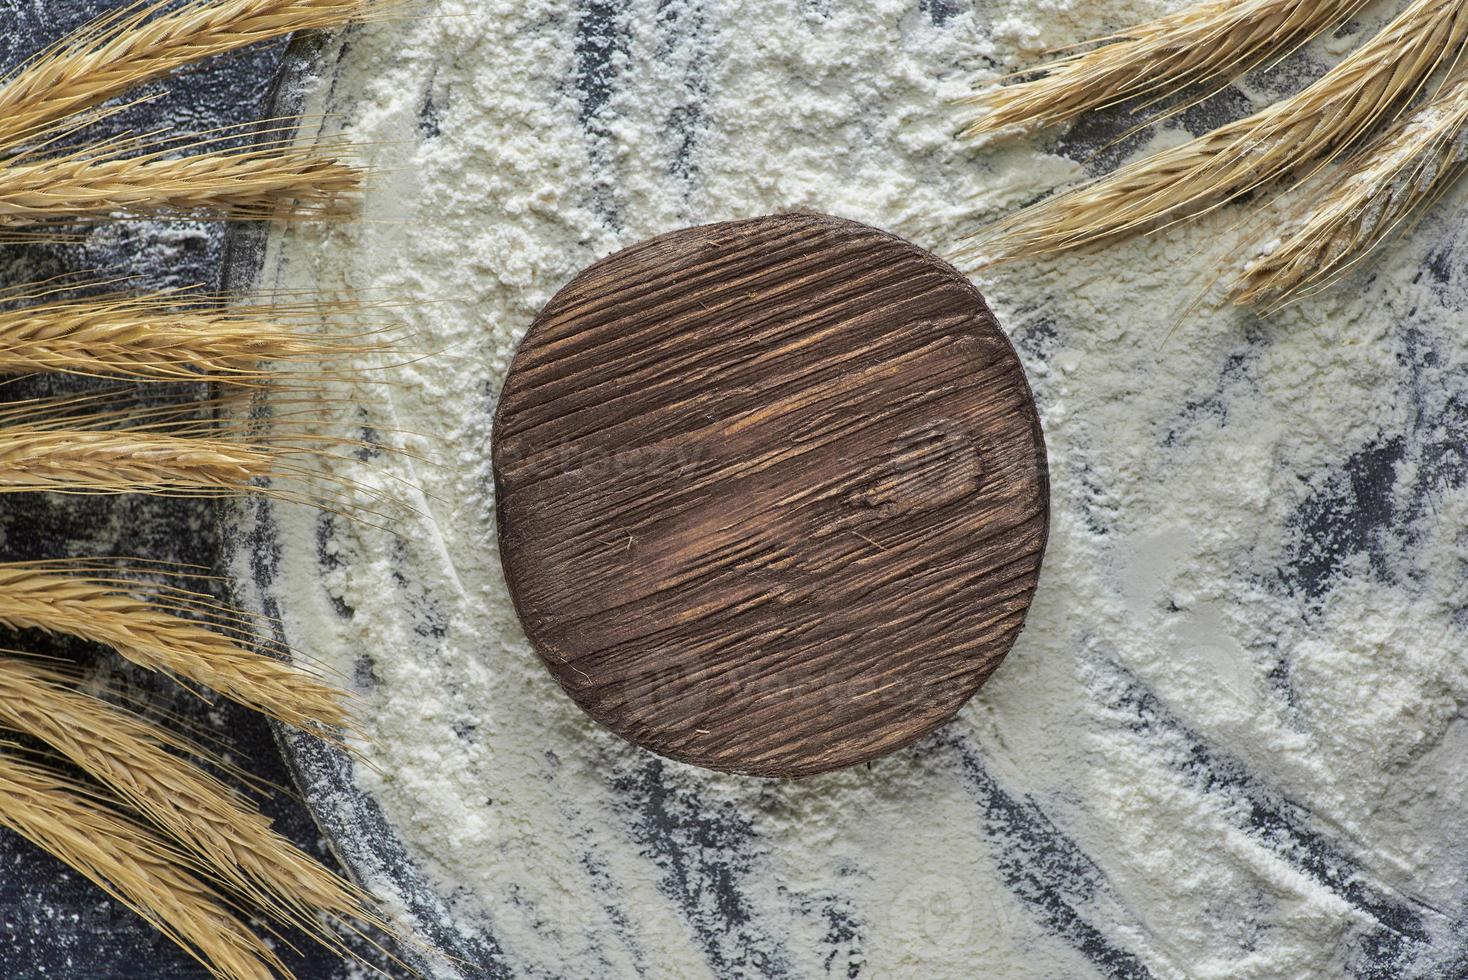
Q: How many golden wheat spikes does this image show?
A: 10